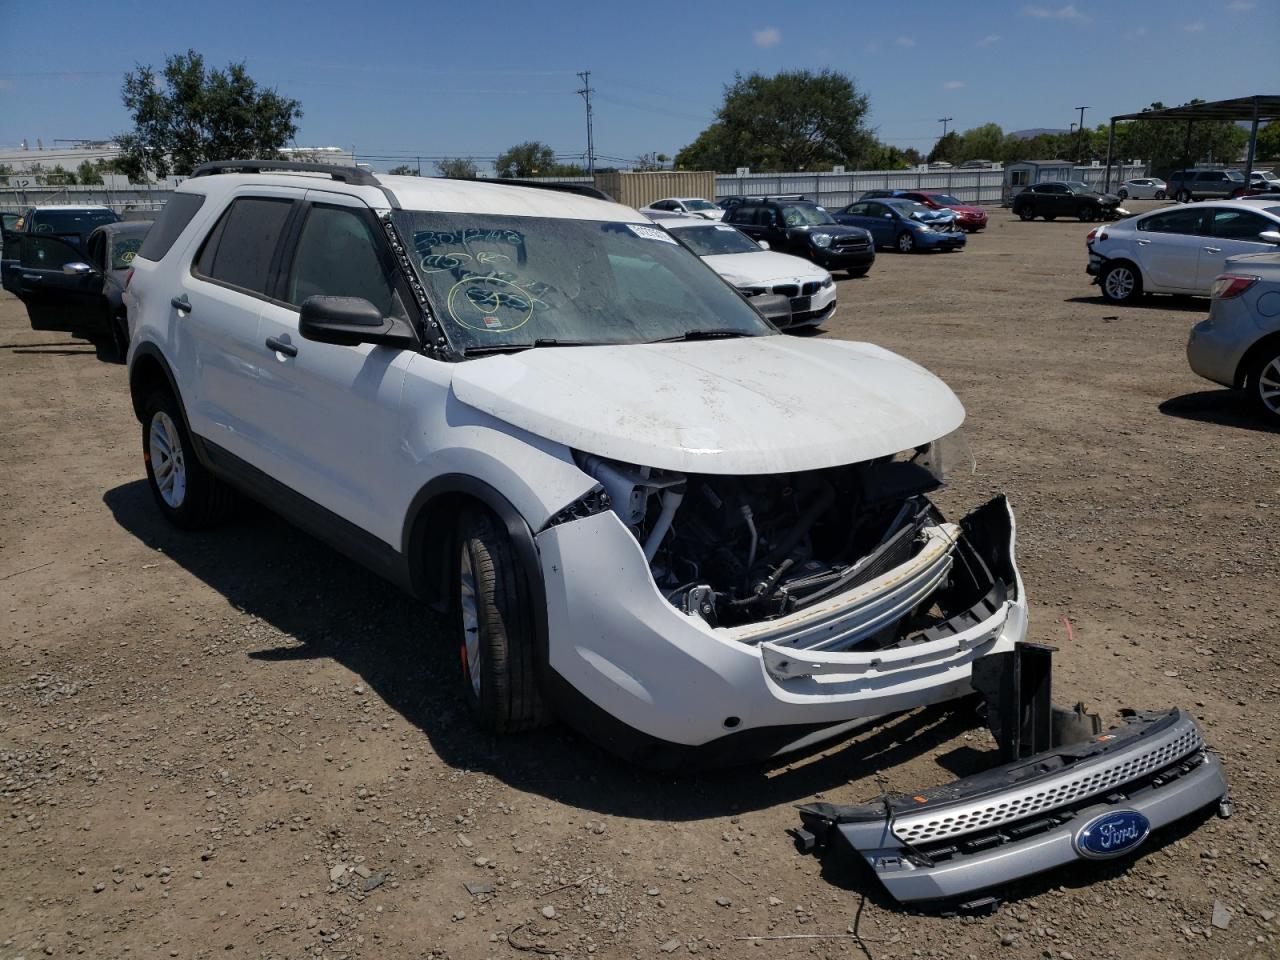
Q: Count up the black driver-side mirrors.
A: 1